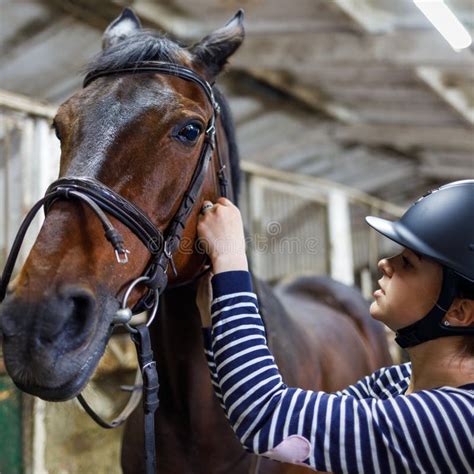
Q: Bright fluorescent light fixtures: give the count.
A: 1